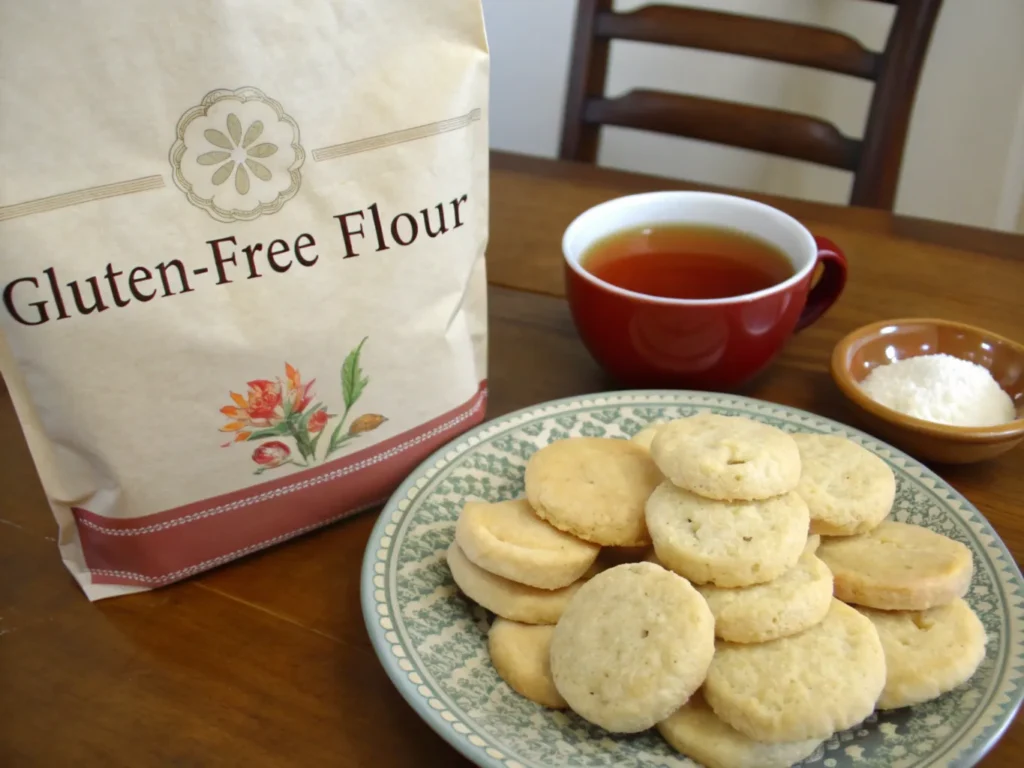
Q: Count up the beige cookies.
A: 14